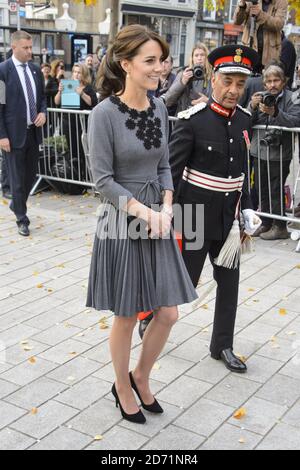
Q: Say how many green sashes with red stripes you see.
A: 0